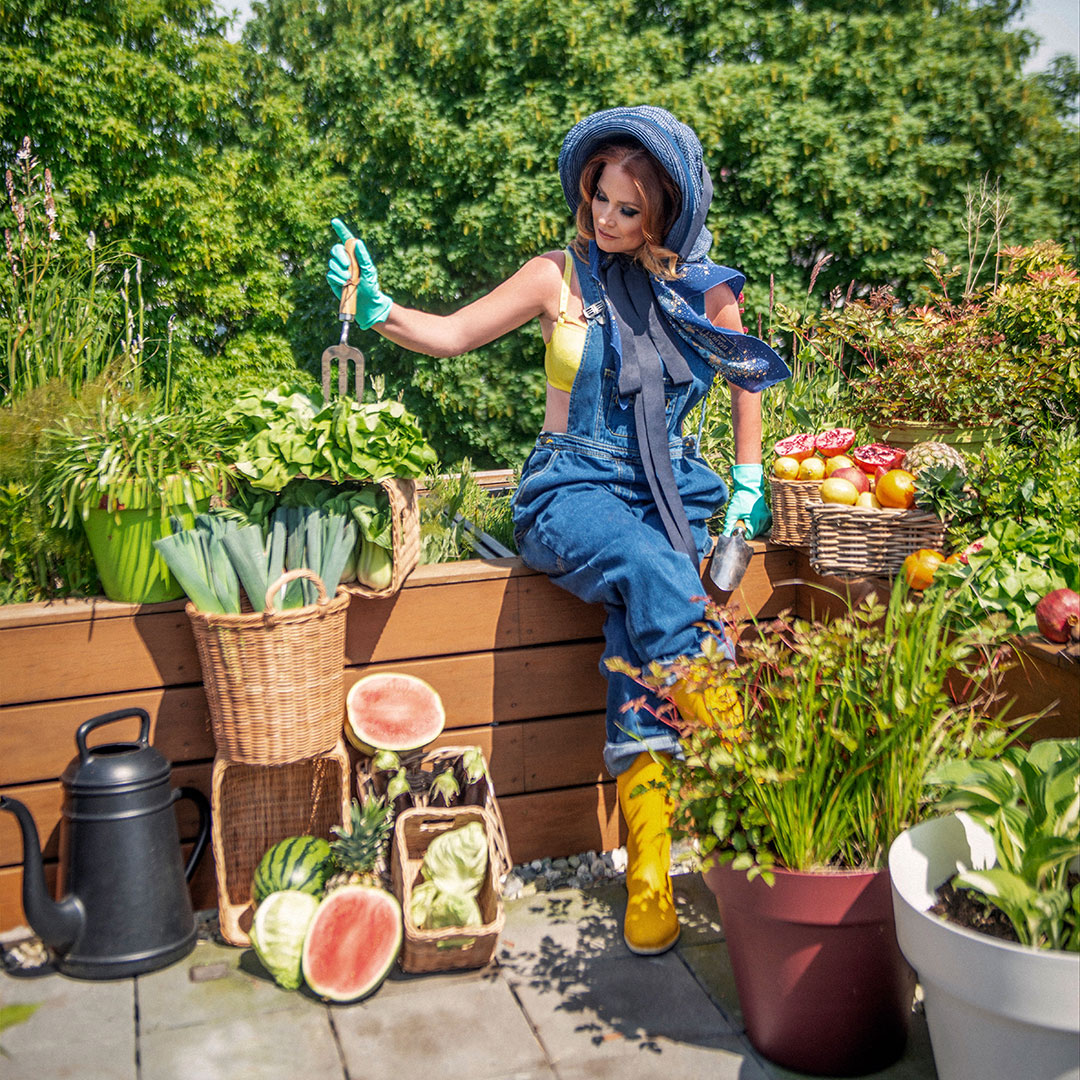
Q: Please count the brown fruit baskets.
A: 2